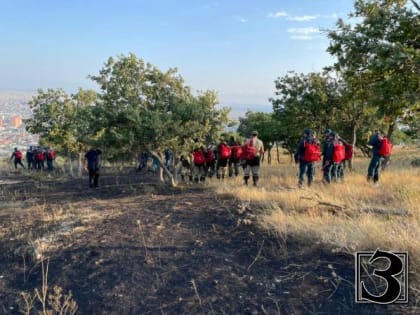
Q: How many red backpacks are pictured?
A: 12